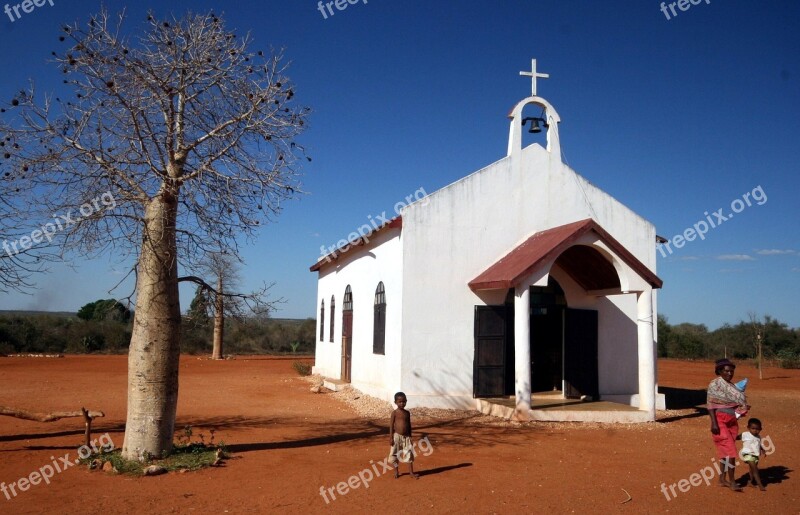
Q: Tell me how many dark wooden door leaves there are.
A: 2